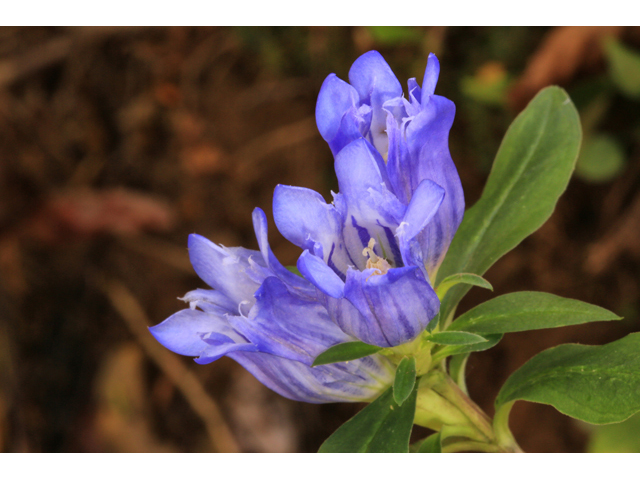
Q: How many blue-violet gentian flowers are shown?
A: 3